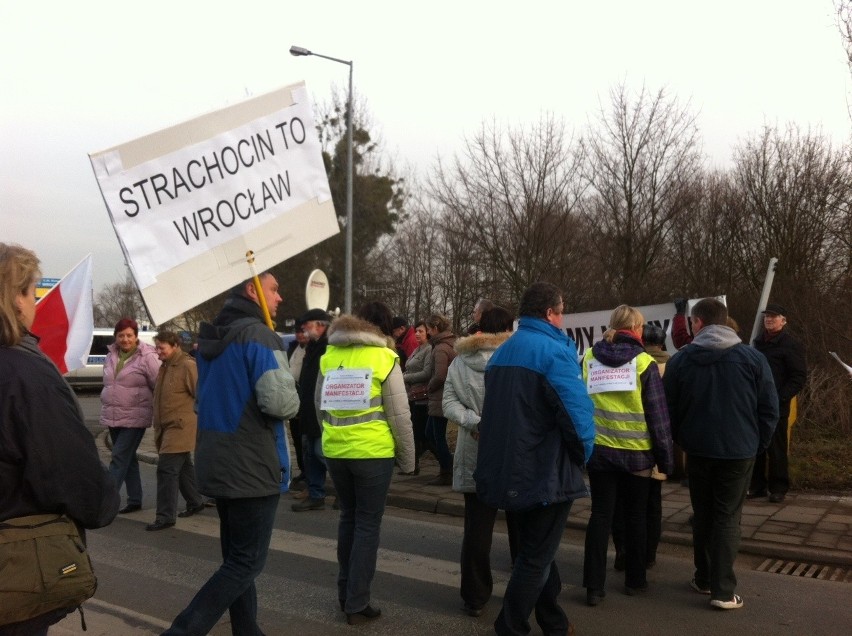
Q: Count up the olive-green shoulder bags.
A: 1